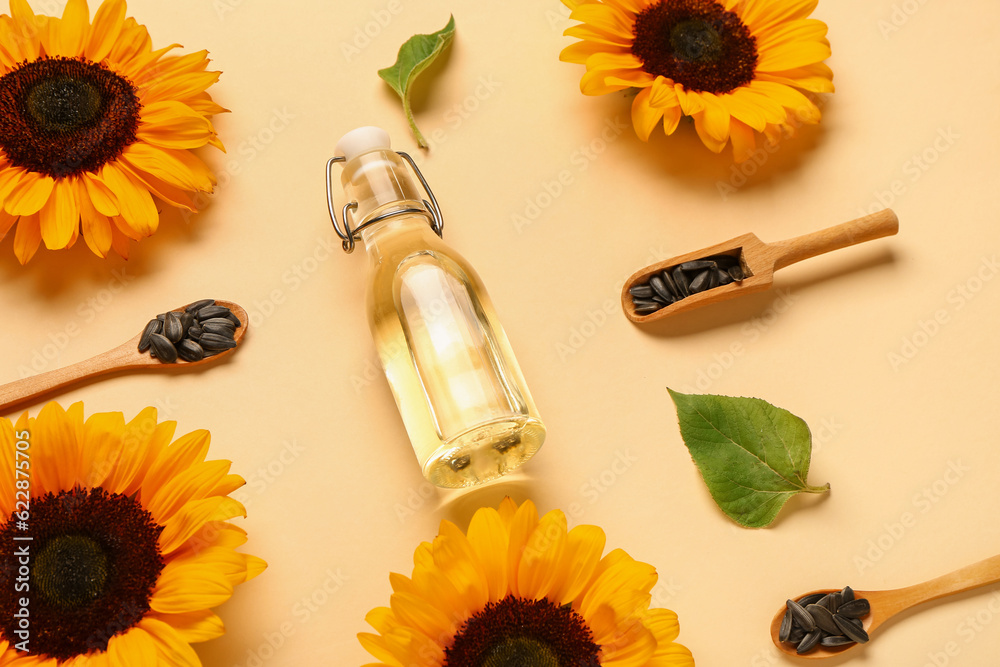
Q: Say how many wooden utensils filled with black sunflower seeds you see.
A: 3